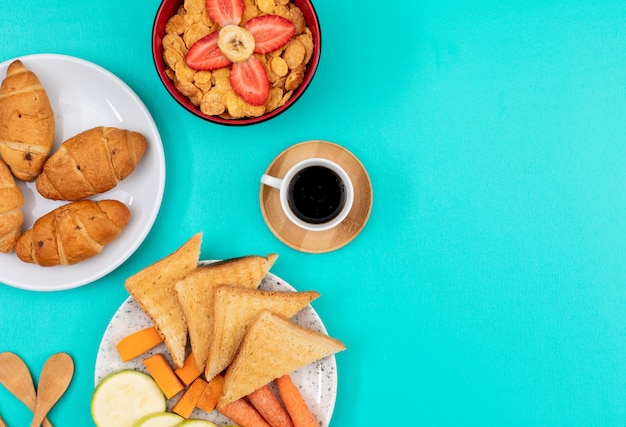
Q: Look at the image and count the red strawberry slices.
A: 4